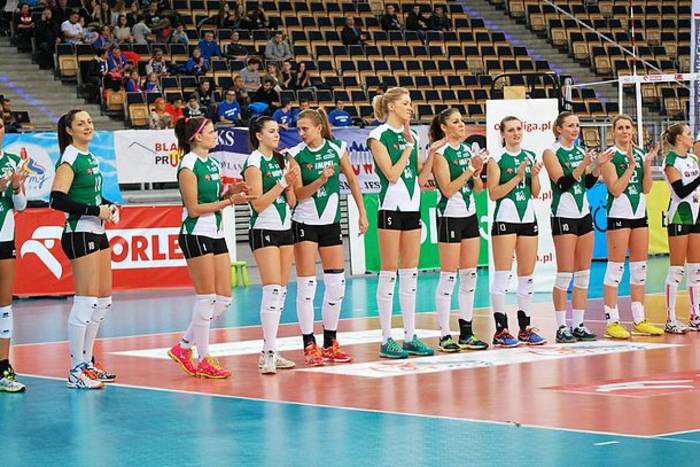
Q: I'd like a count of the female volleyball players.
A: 11